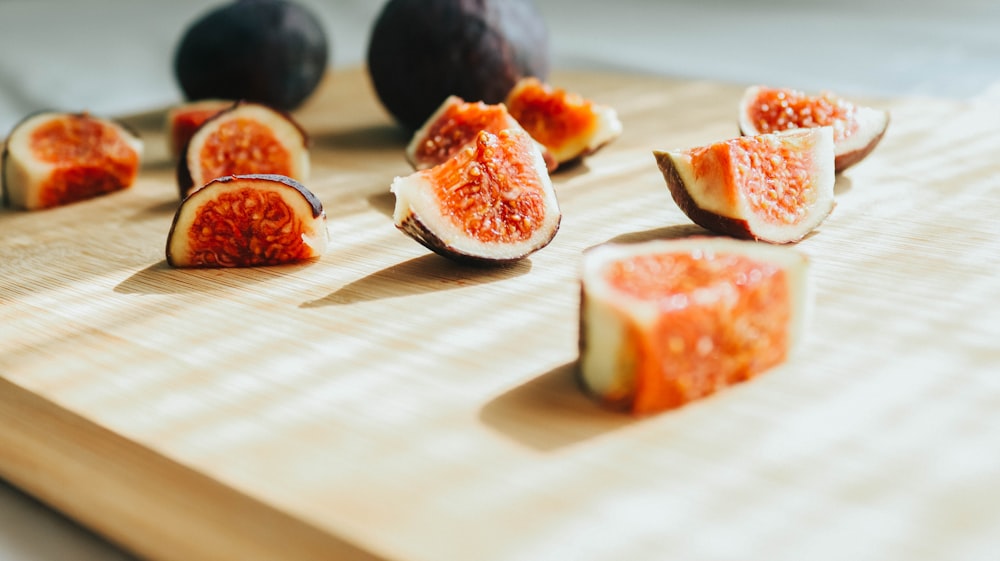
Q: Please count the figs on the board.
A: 12